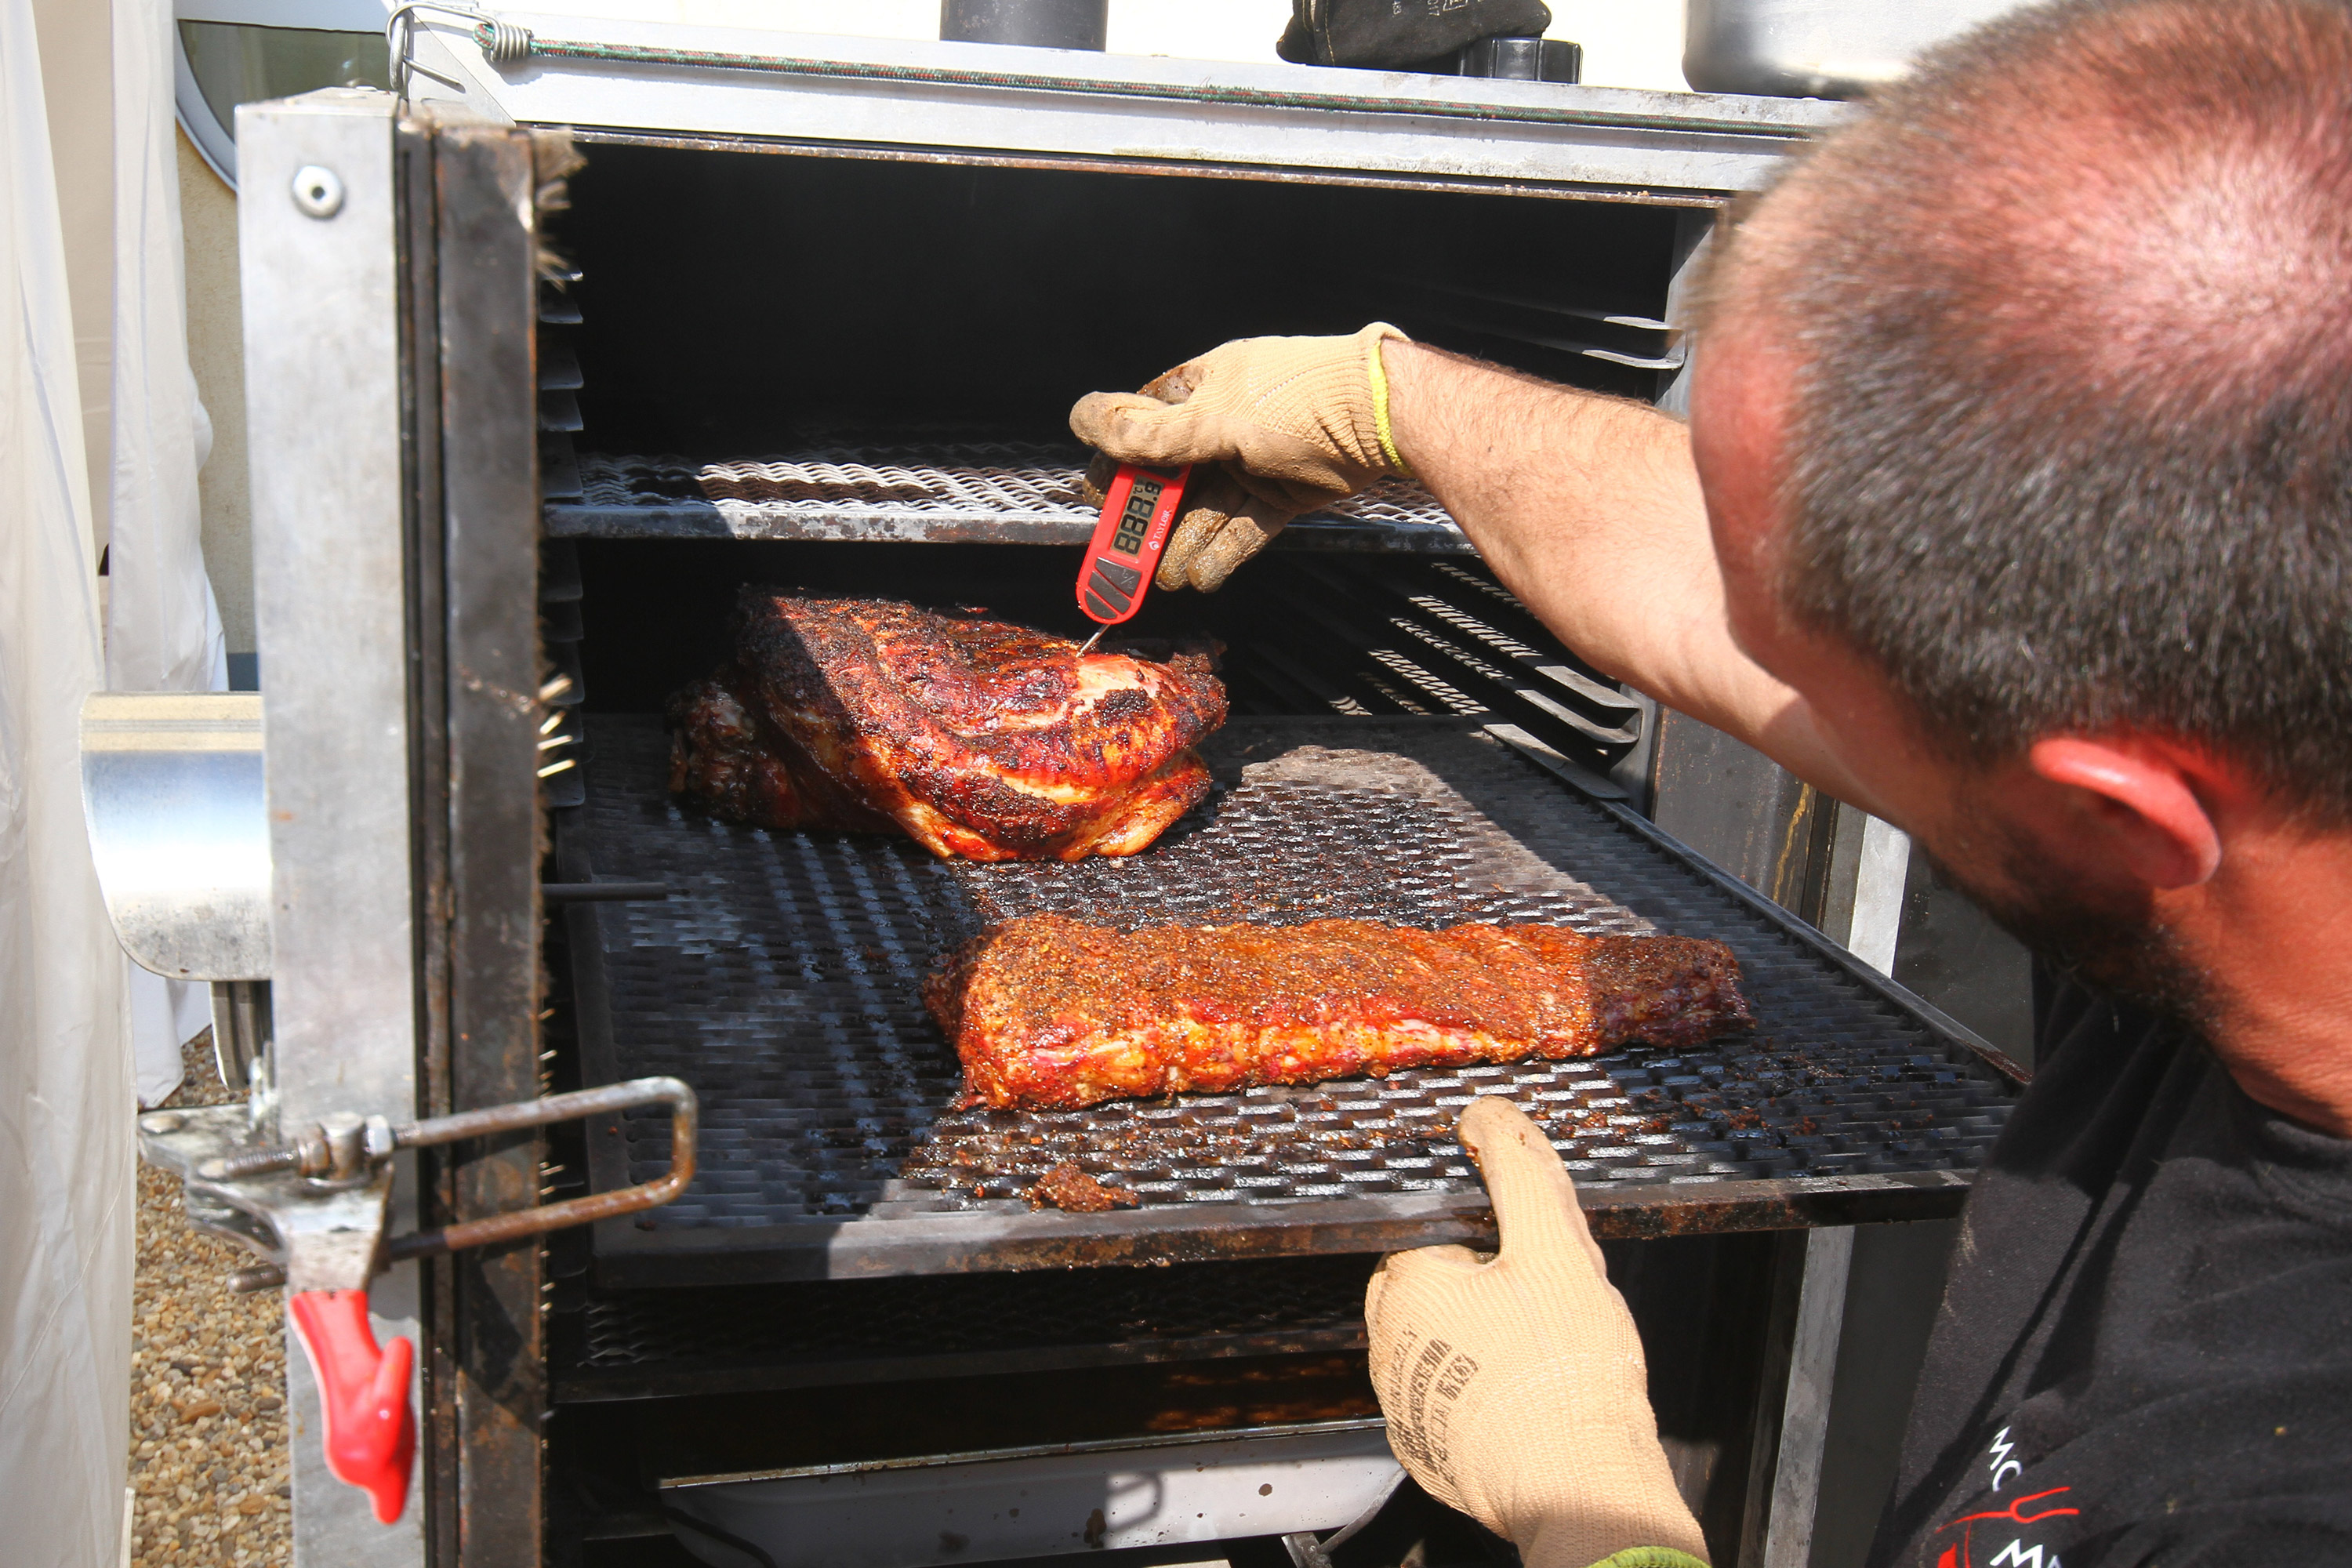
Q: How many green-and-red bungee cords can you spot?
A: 1